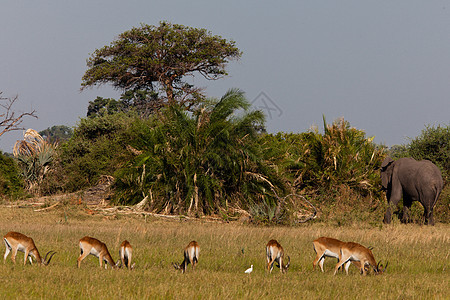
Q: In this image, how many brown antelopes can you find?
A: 7